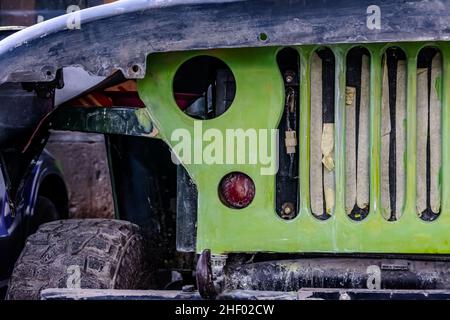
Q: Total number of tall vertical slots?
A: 5